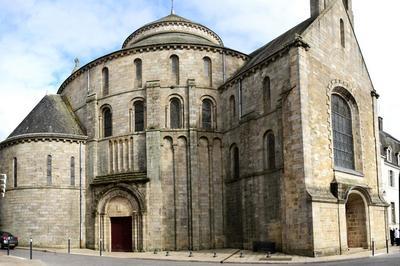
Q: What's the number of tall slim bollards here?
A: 6